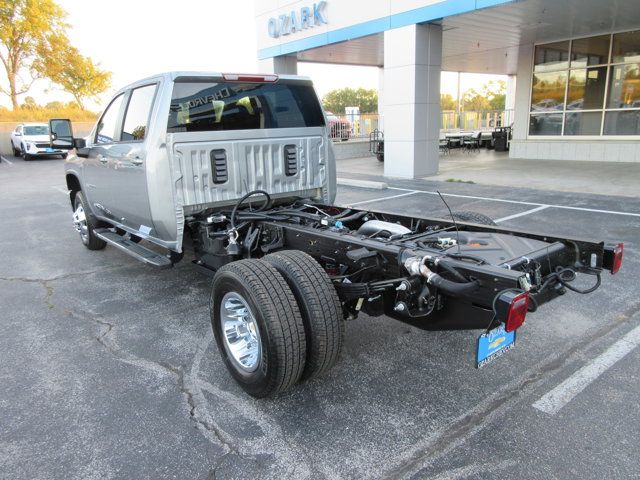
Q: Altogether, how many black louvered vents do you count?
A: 2